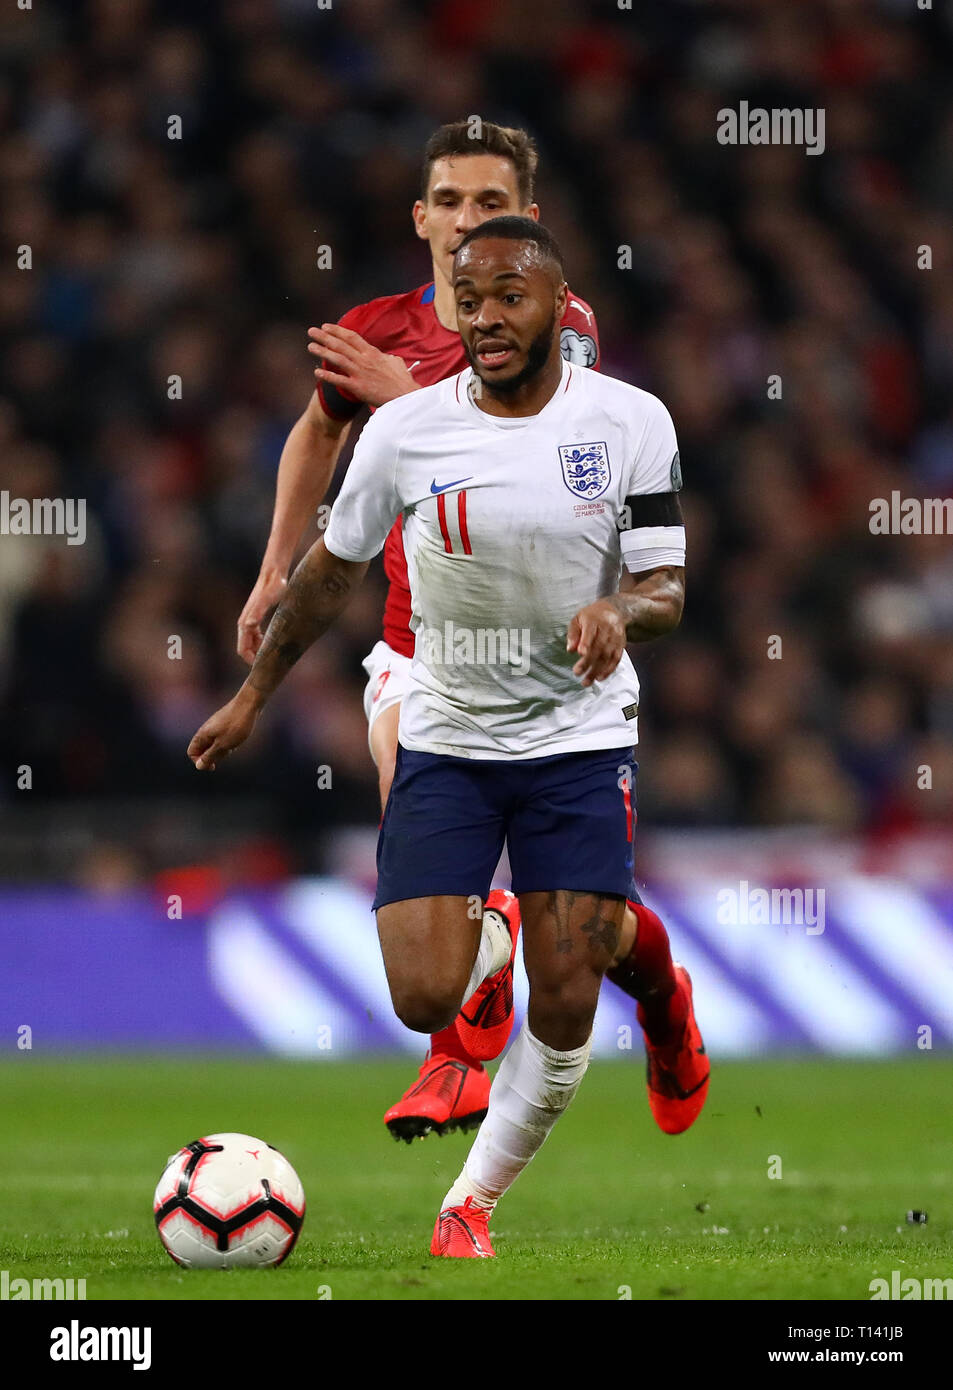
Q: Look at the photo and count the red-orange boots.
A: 4